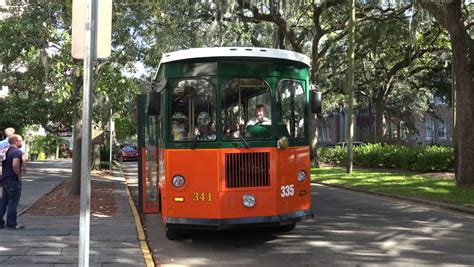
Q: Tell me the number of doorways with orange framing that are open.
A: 1